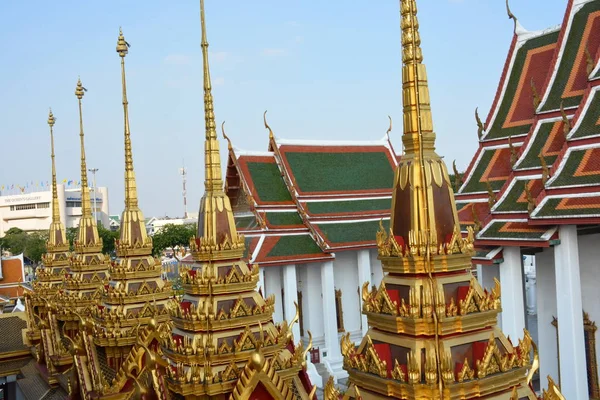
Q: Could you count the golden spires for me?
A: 5